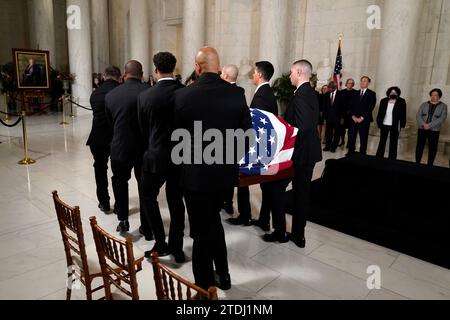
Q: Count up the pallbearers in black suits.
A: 7